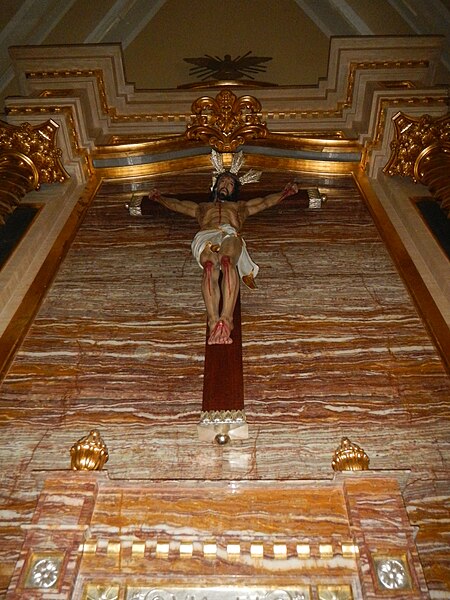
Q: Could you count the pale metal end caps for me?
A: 3